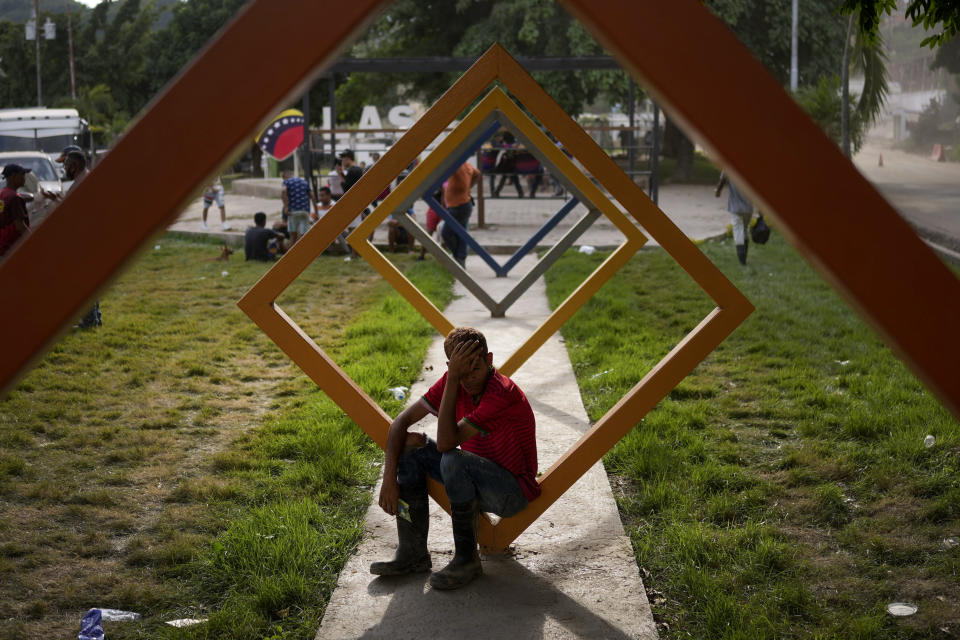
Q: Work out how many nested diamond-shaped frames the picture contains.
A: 5